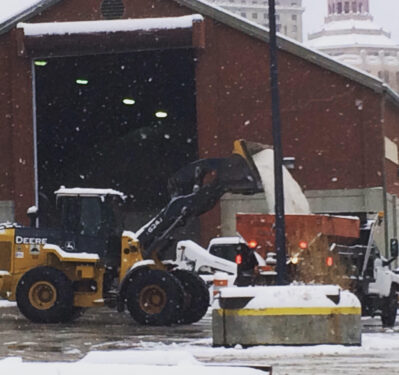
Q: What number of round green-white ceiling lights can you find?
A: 4